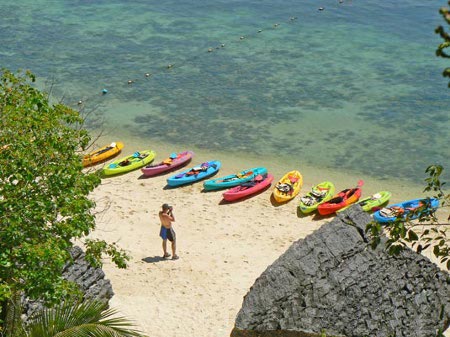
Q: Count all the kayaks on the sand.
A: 11